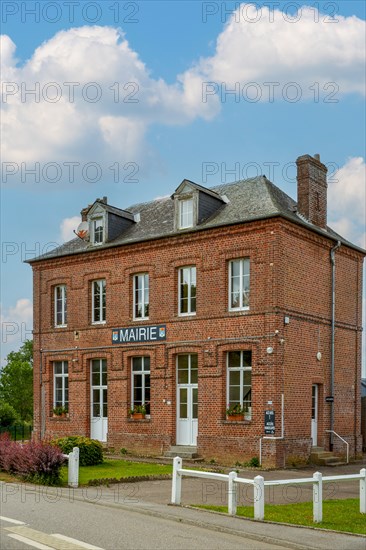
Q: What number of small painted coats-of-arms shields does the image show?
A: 2